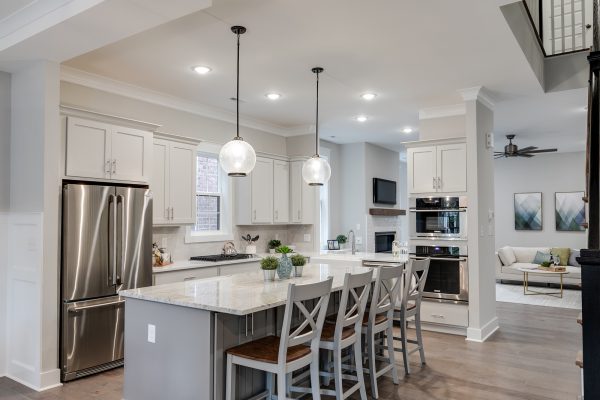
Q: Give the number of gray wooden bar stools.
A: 4